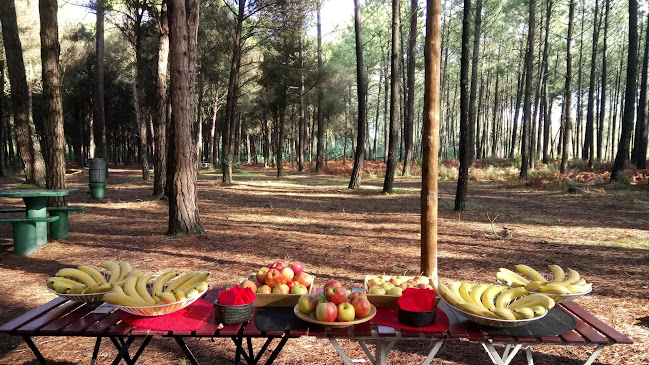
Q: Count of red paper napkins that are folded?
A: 2